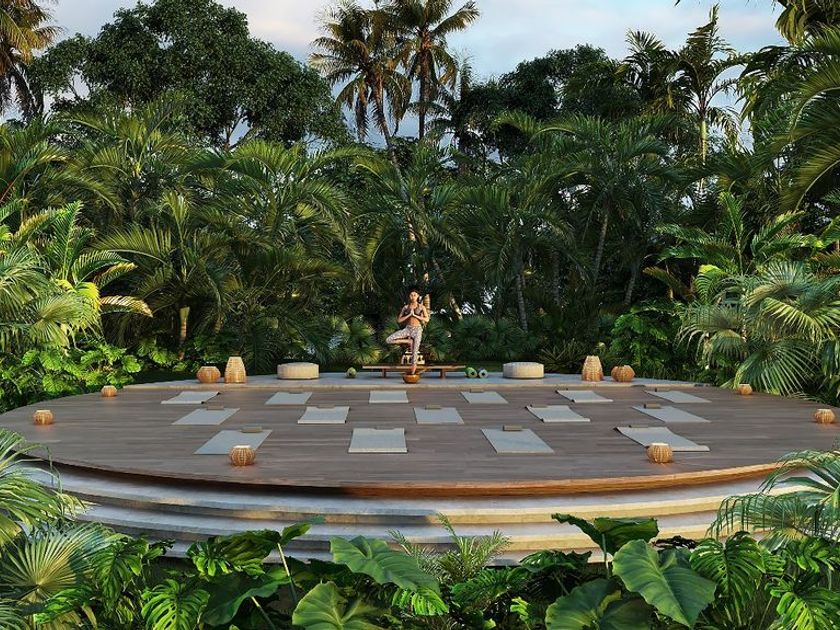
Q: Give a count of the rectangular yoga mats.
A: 15